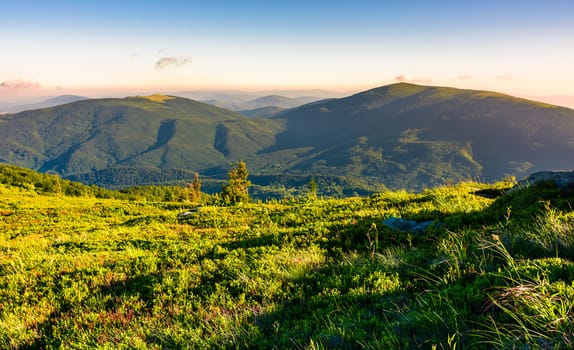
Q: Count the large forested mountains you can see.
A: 2